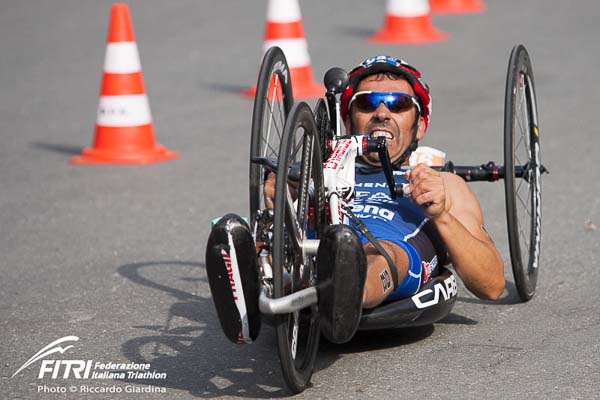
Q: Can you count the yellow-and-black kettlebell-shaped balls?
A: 0